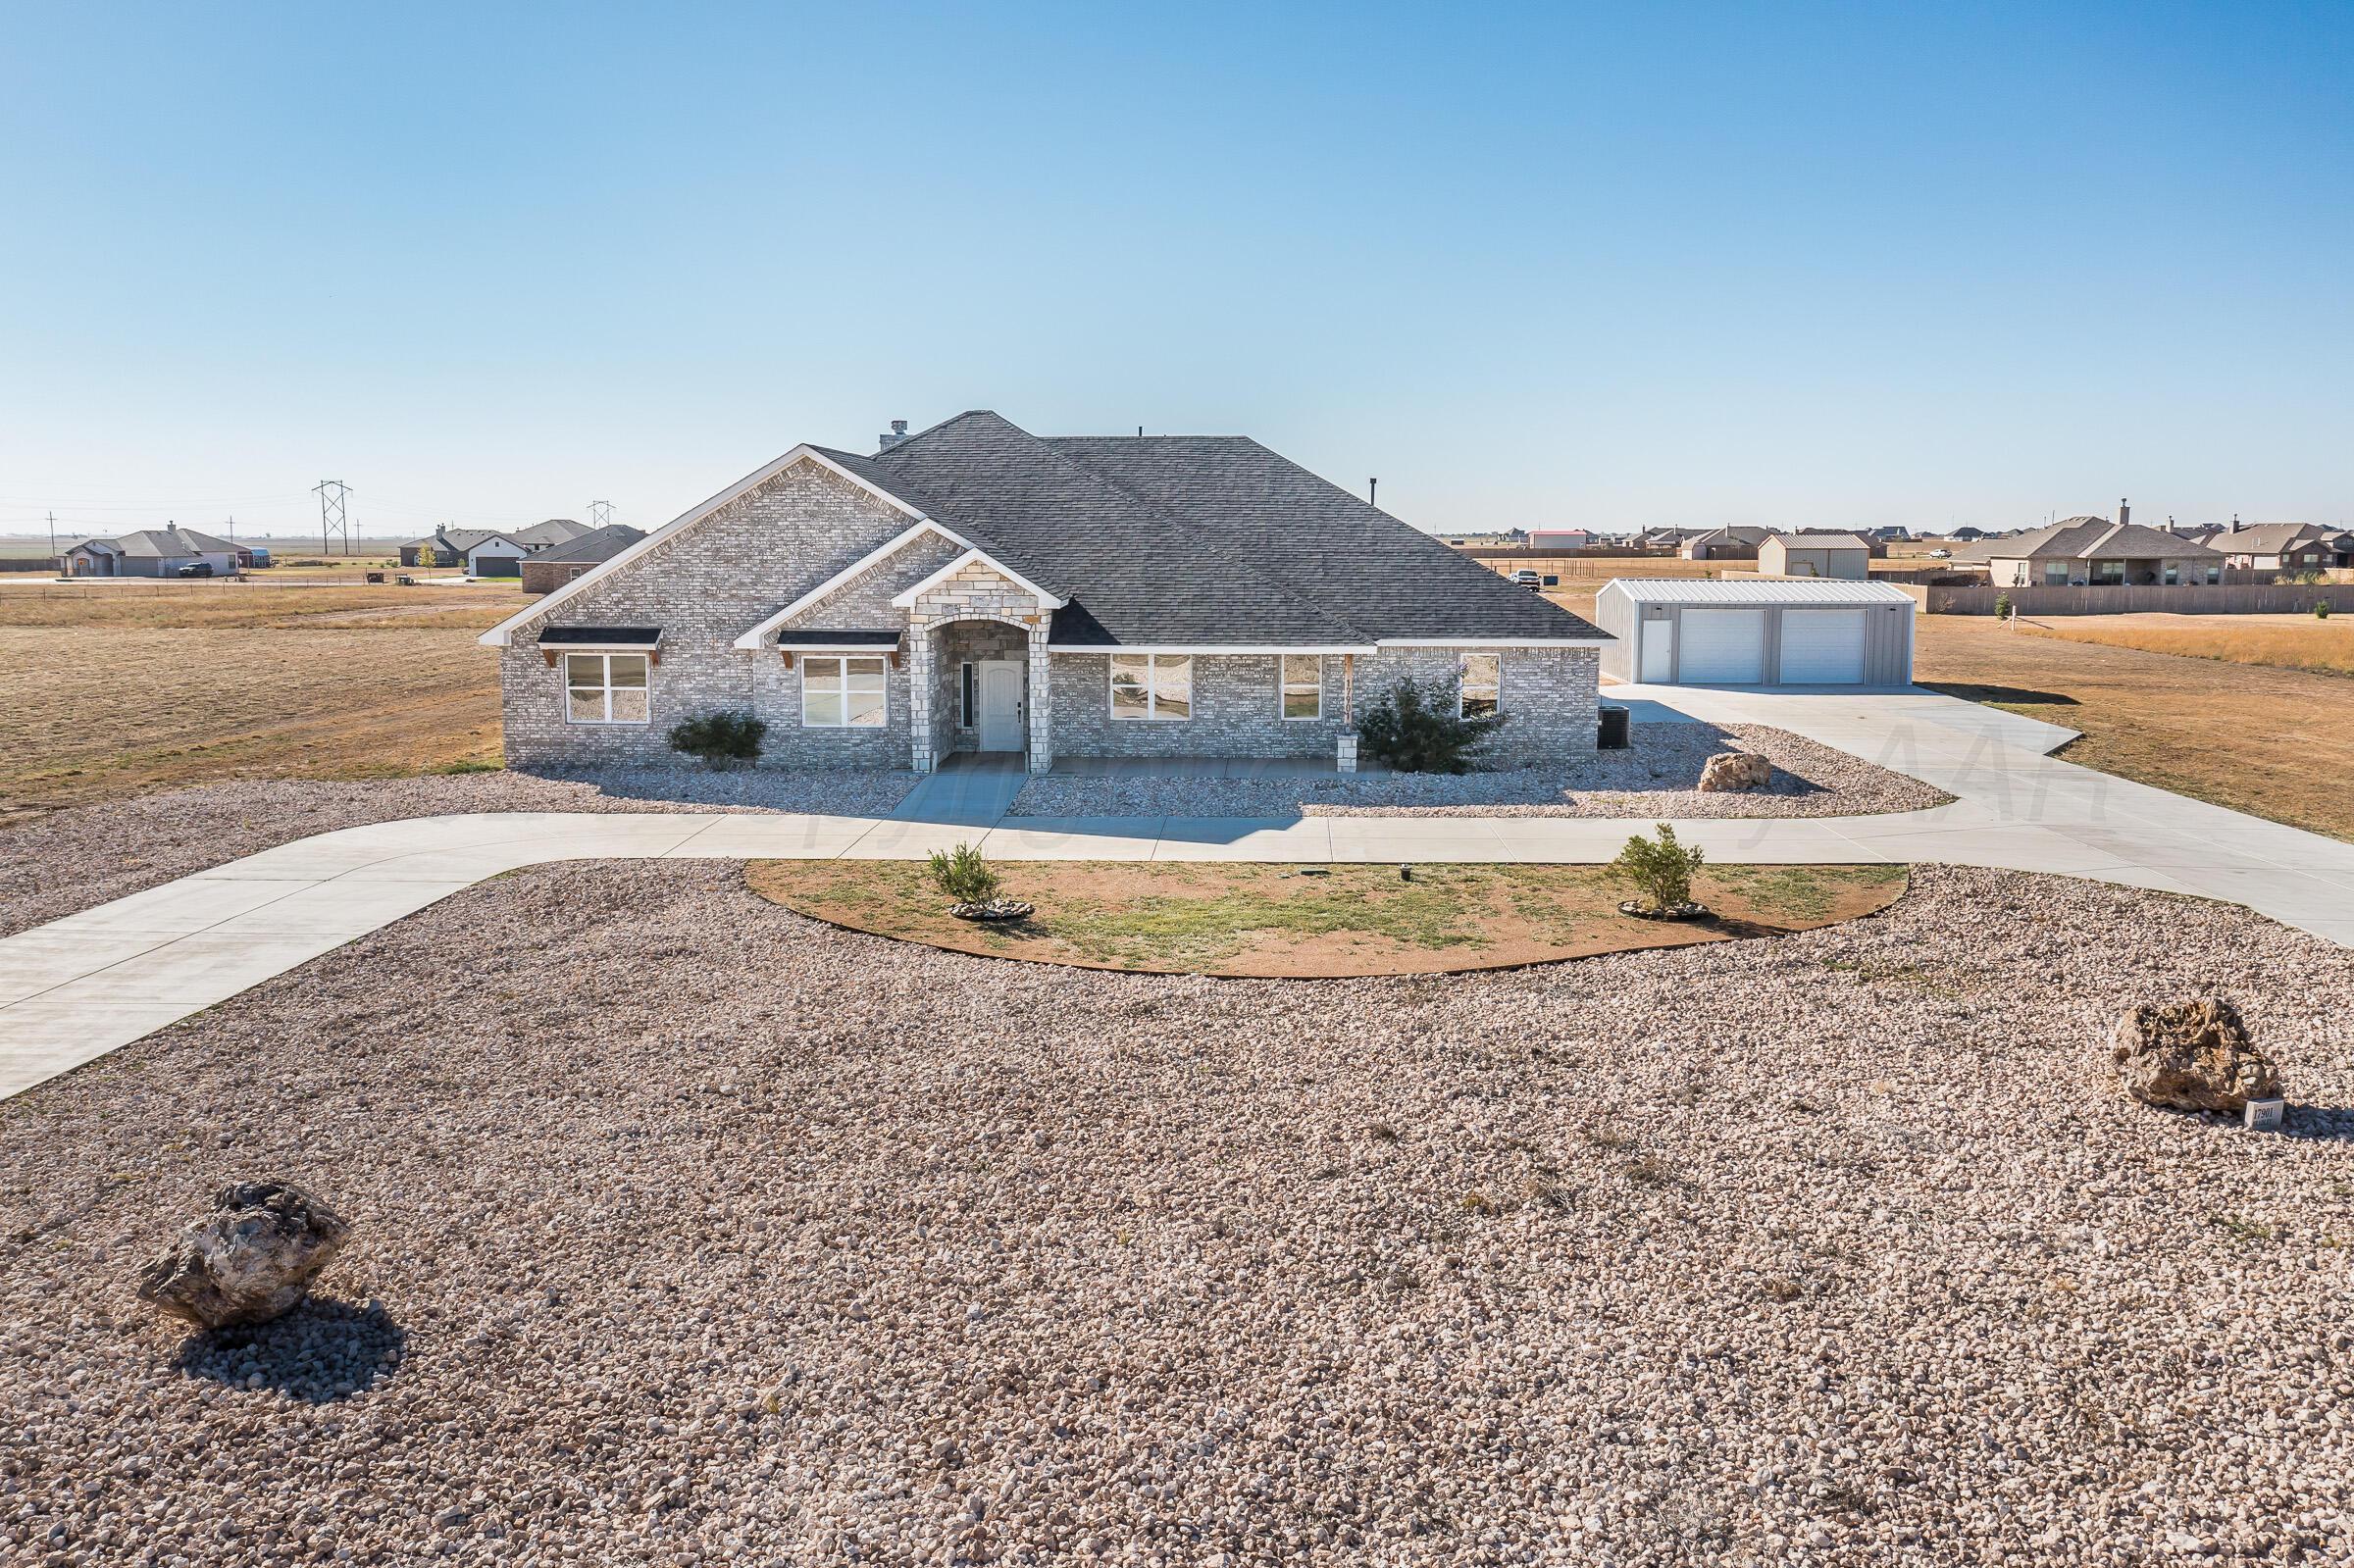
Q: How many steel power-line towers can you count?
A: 2